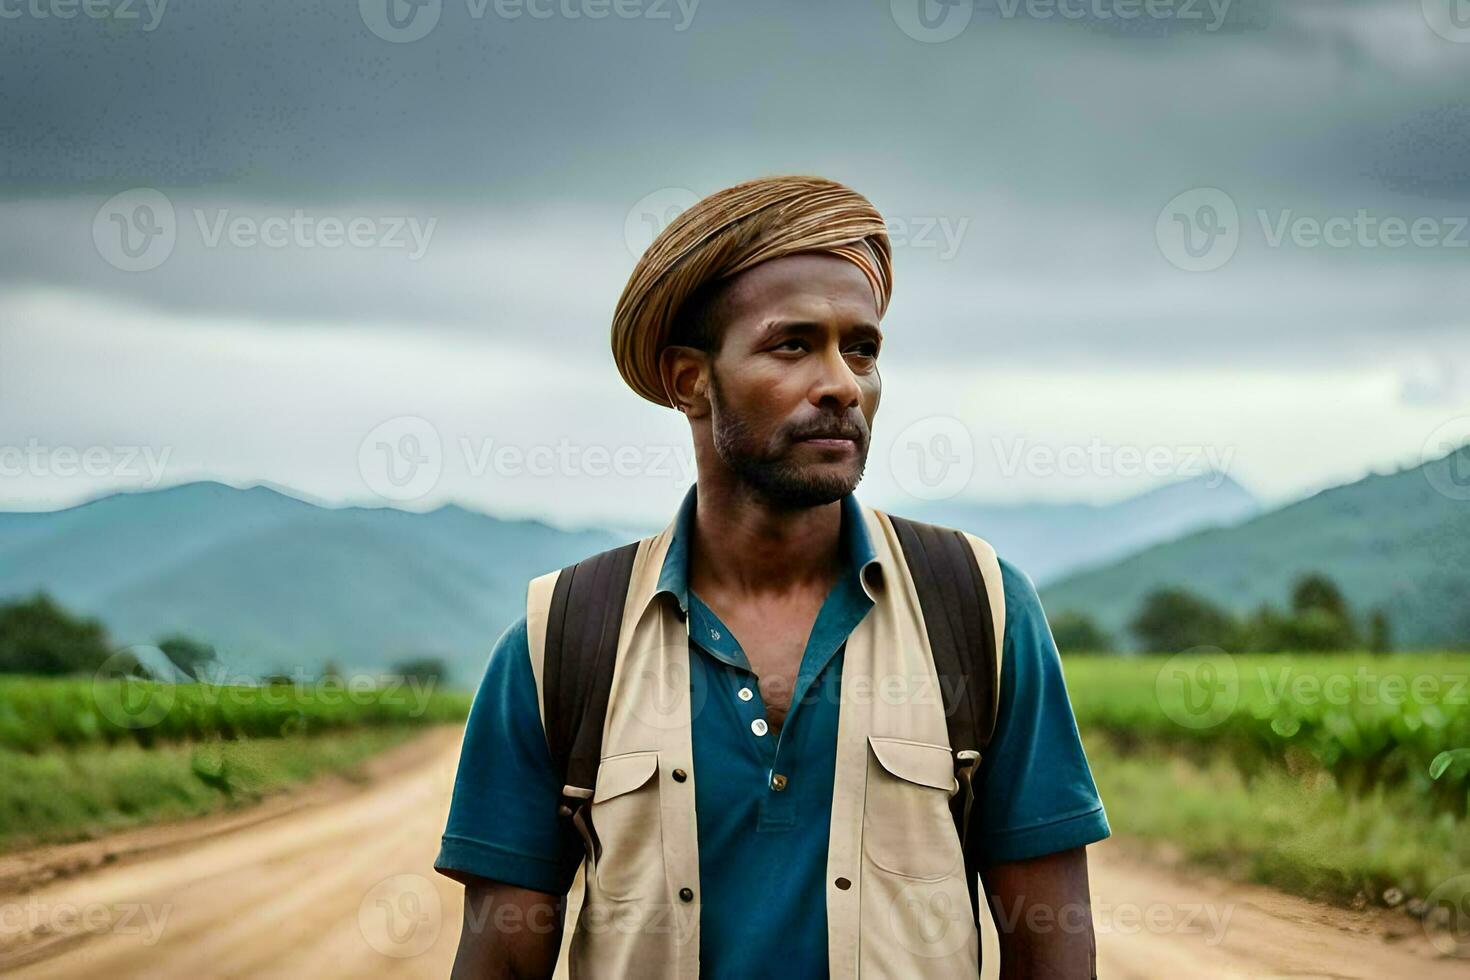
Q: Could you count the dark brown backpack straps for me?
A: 2